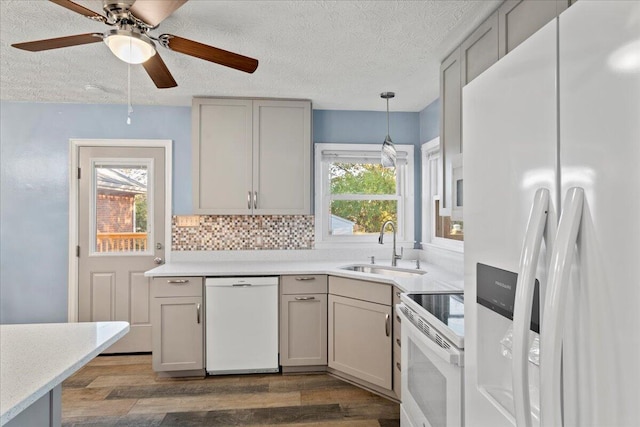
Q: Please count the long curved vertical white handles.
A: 2